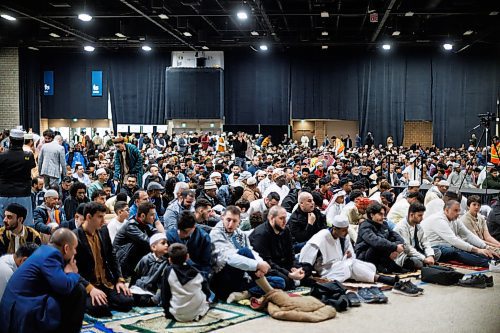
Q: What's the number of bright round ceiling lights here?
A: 8